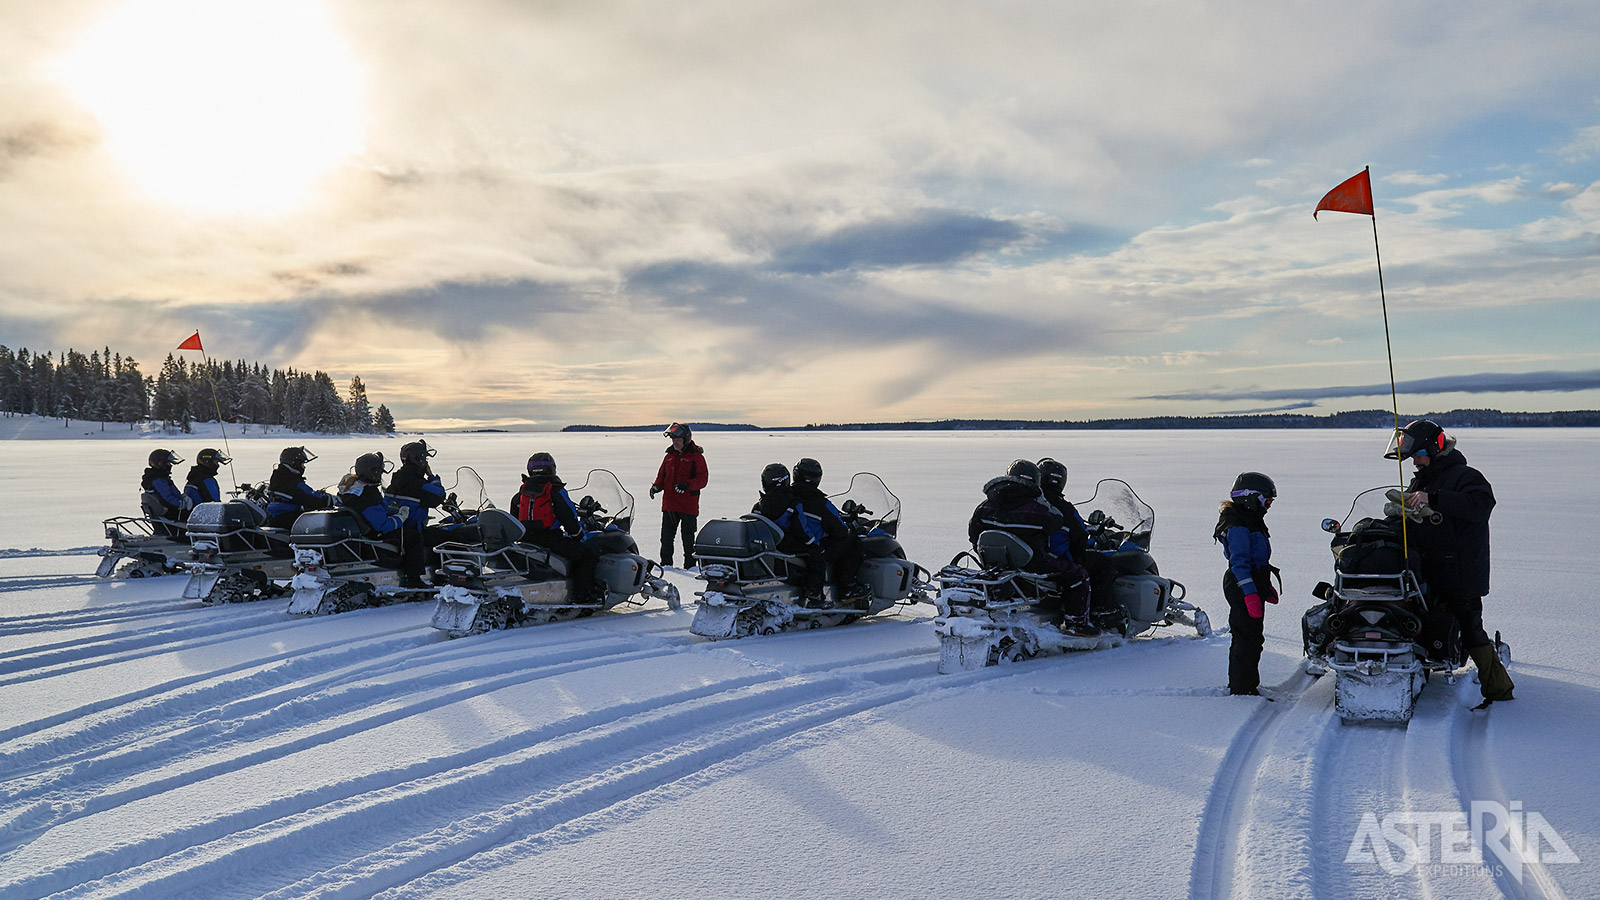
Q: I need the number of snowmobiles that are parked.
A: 7